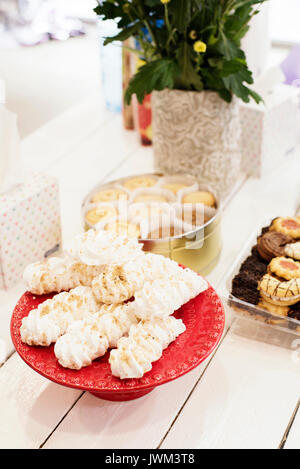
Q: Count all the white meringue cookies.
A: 7